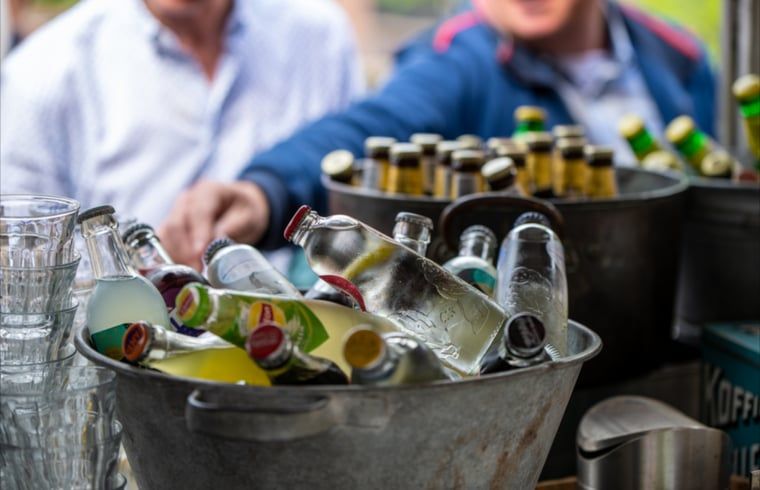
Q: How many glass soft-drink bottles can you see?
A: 12